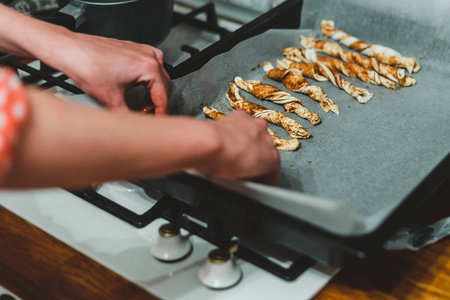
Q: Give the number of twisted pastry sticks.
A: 8